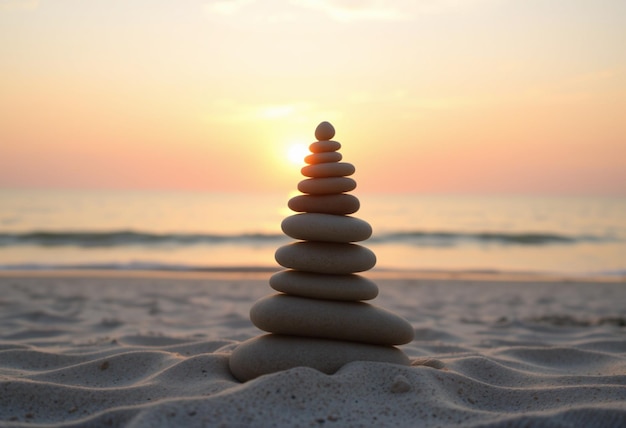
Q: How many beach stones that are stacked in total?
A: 11